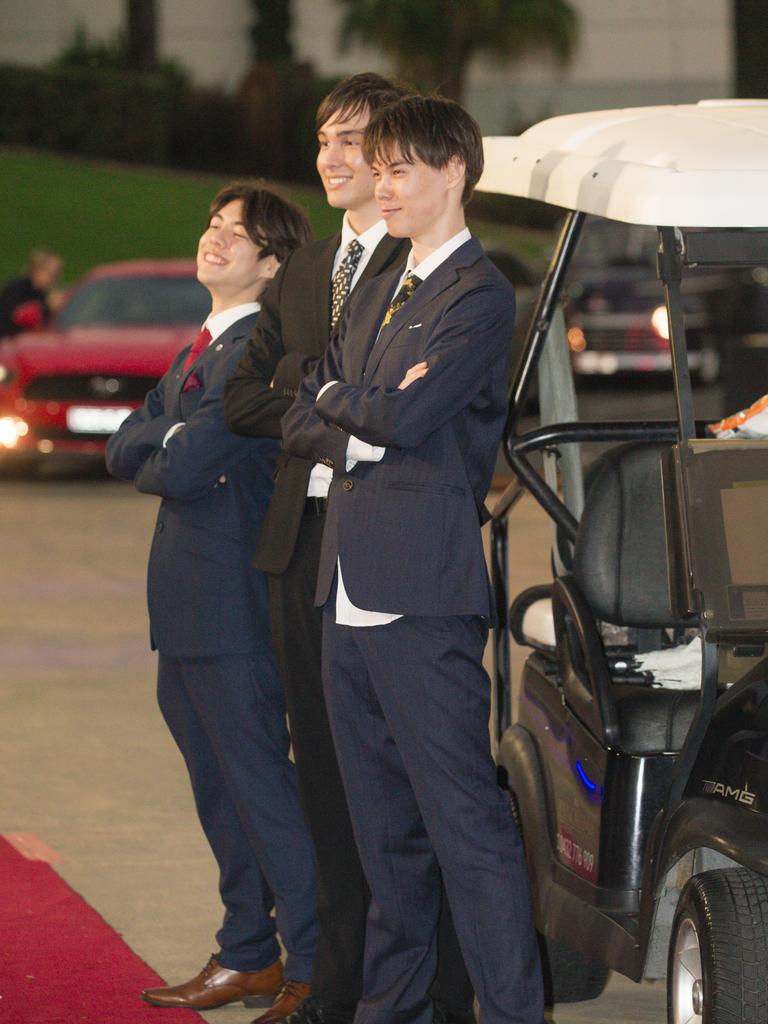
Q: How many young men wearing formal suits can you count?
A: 3